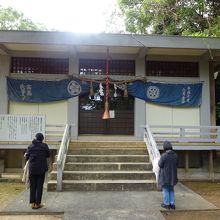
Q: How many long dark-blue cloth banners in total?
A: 2